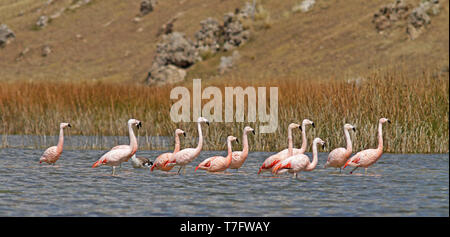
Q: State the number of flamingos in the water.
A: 11